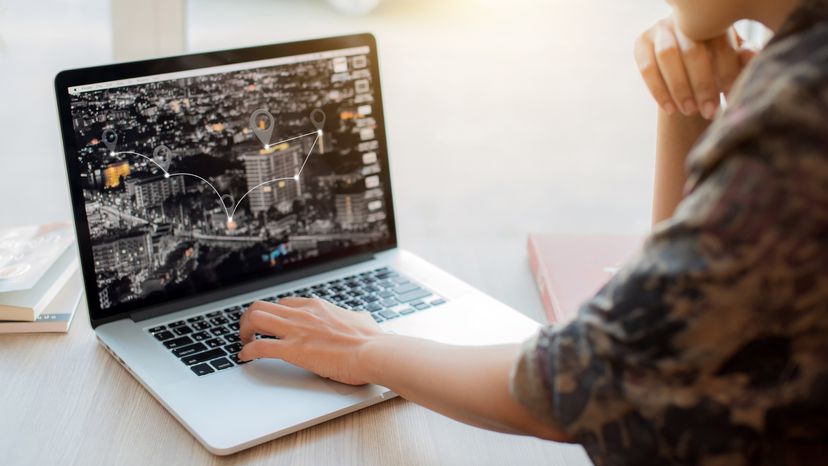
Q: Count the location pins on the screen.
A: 5